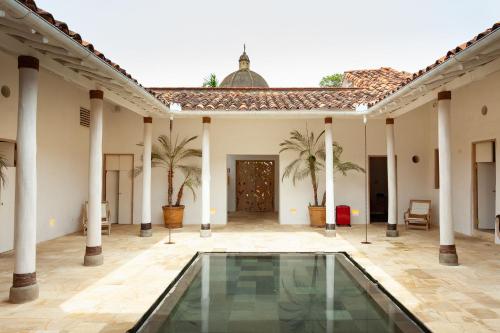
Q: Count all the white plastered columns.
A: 7